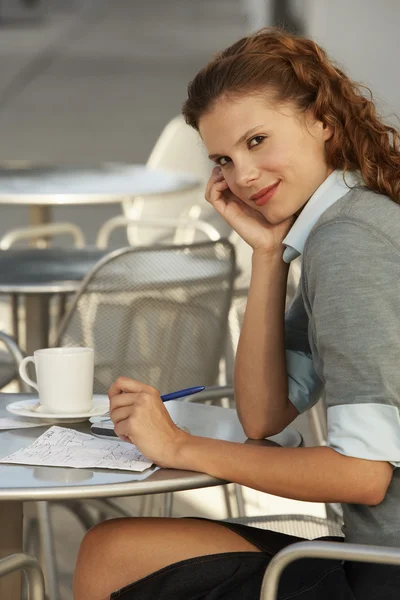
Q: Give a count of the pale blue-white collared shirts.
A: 1